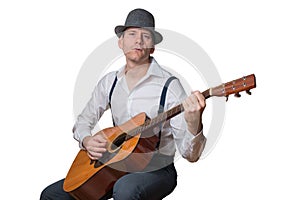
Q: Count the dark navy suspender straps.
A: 2